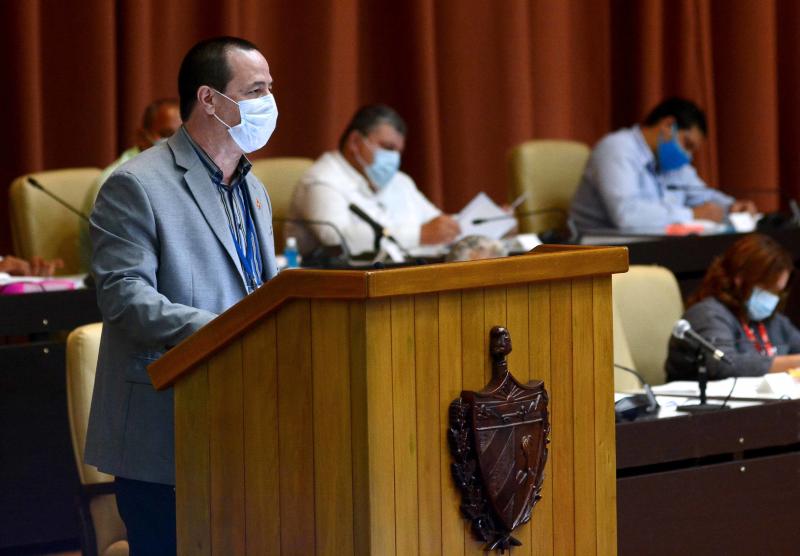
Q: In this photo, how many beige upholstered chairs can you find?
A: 5